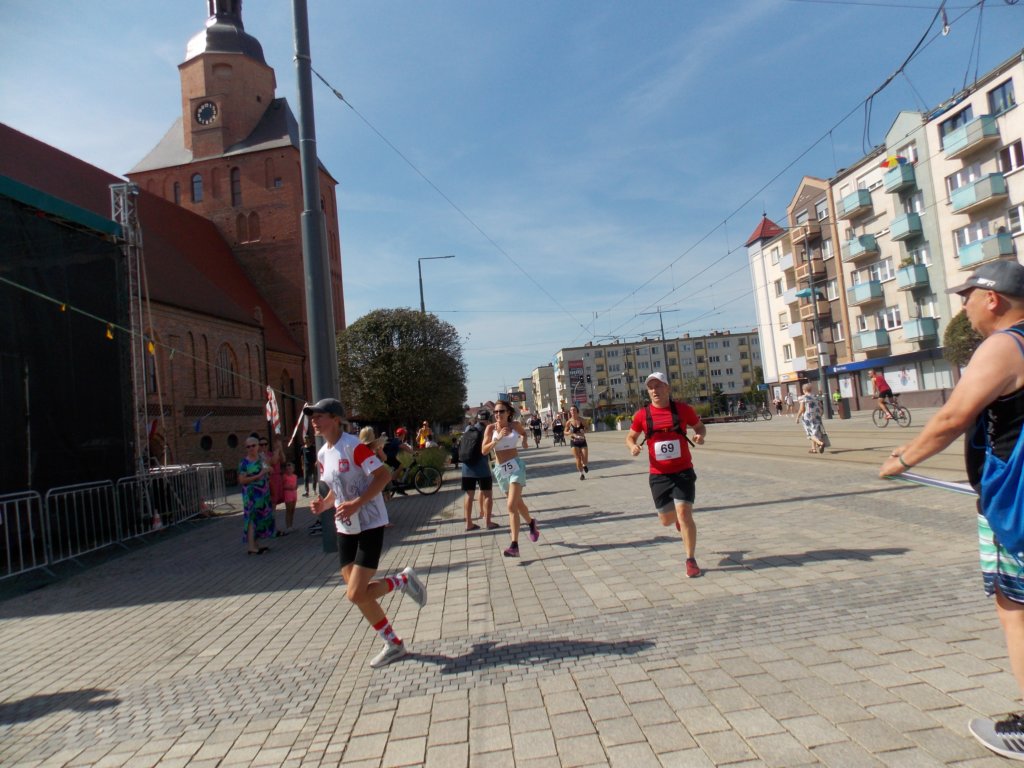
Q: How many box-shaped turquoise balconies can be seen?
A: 11